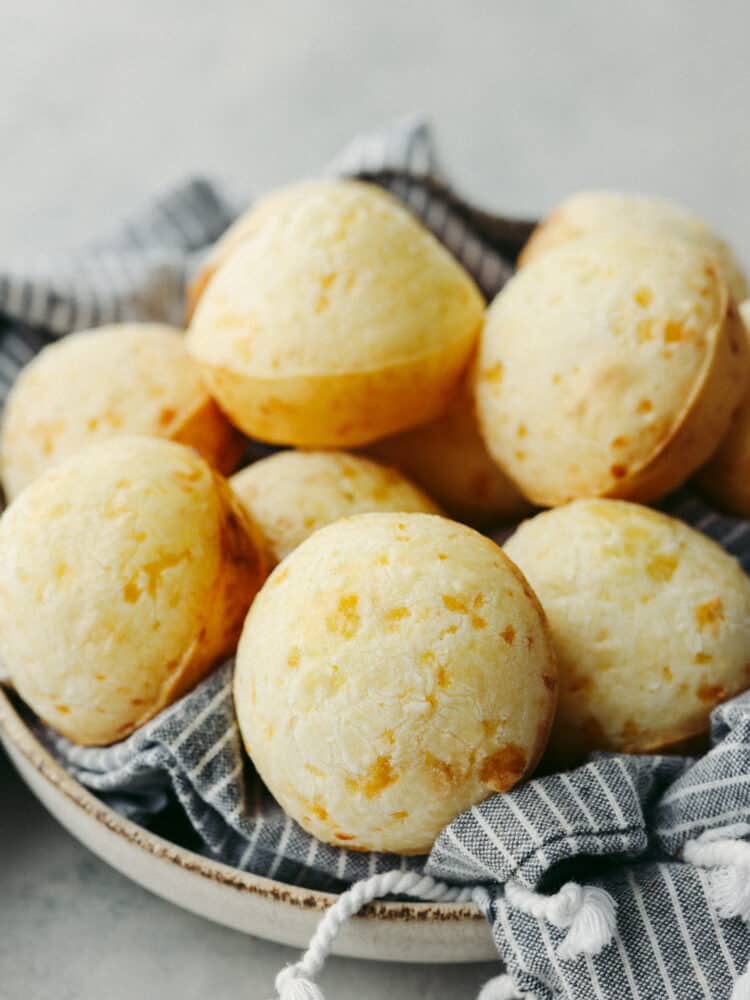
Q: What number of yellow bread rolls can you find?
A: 11